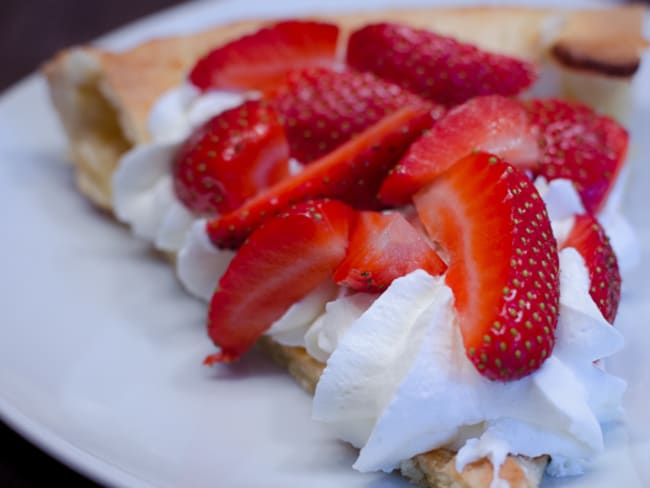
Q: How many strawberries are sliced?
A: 11